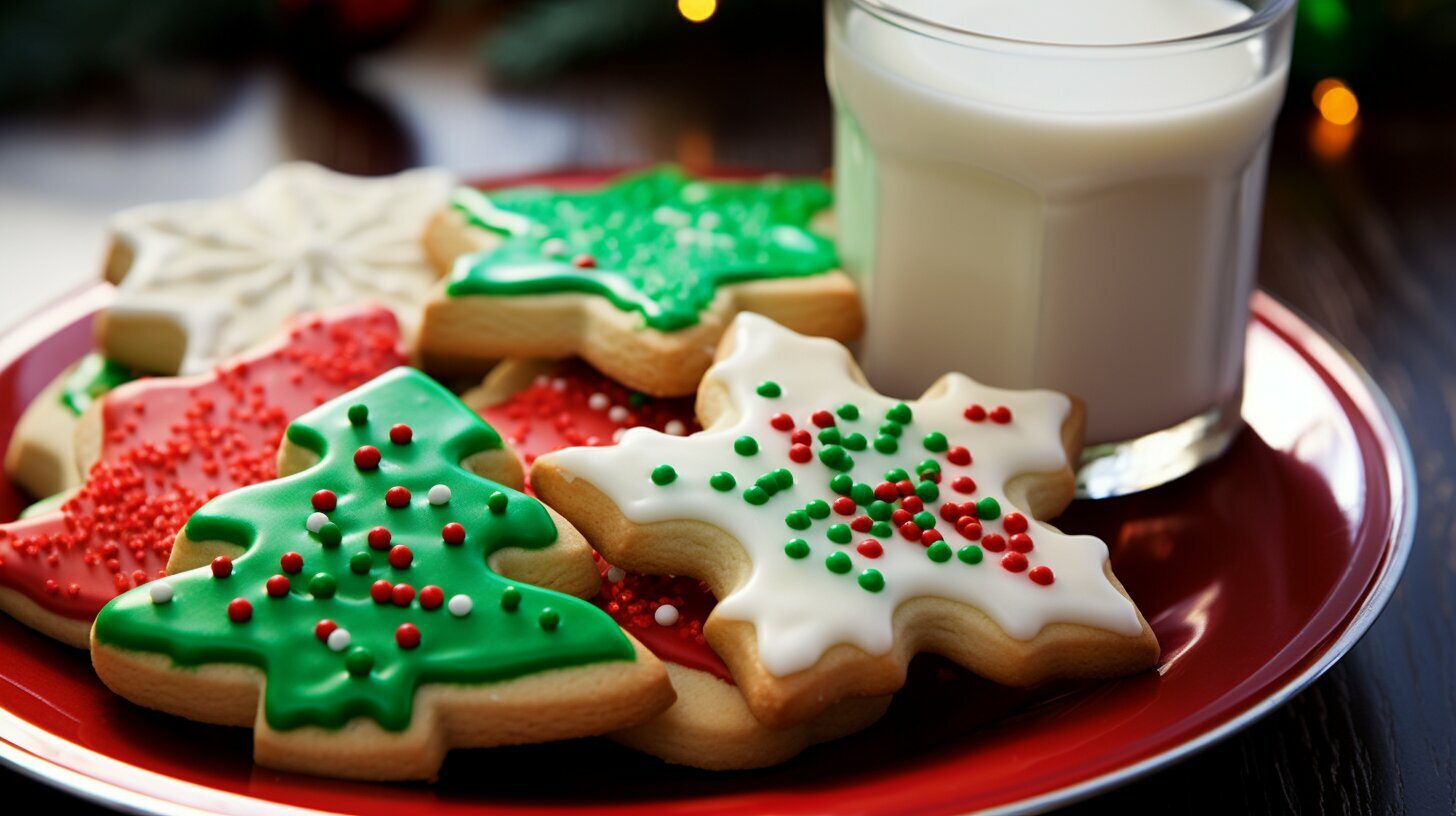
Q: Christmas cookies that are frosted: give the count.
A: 7